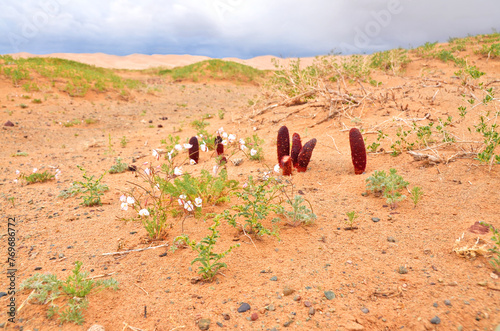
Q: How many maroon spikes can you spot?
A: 7